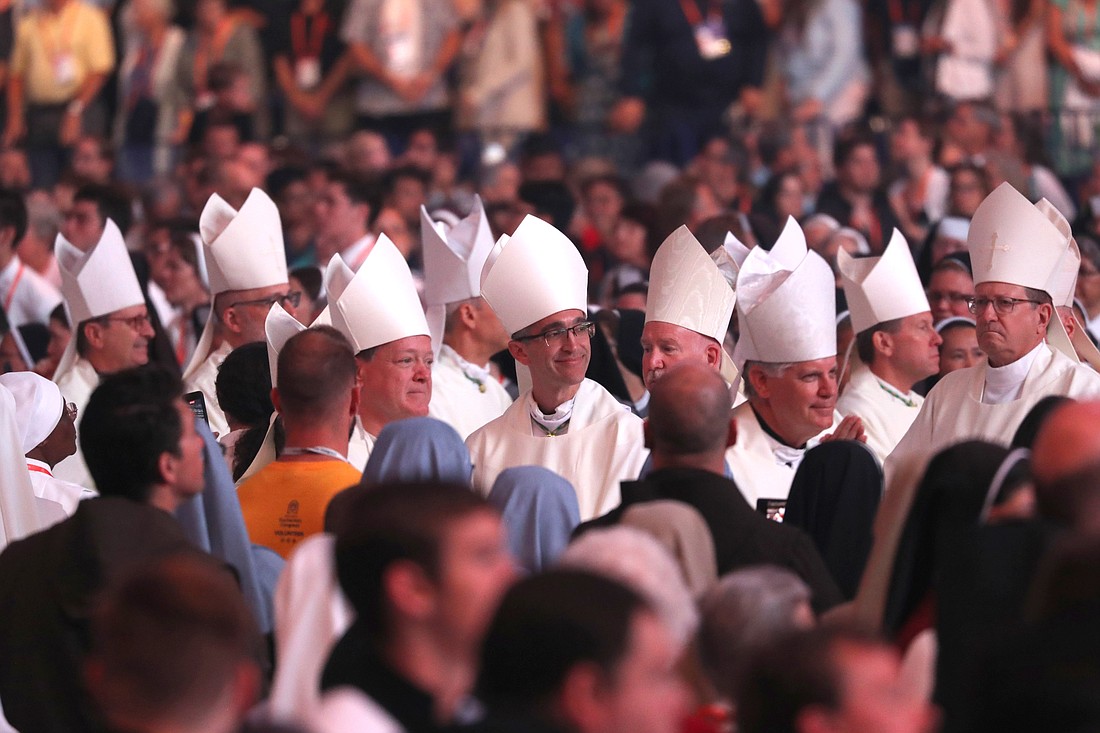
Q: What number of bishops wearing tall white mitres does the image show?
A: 12